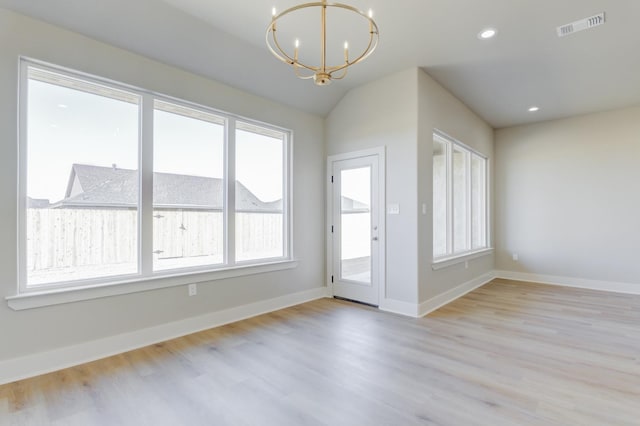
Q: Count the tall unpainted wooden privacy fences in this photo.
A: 1